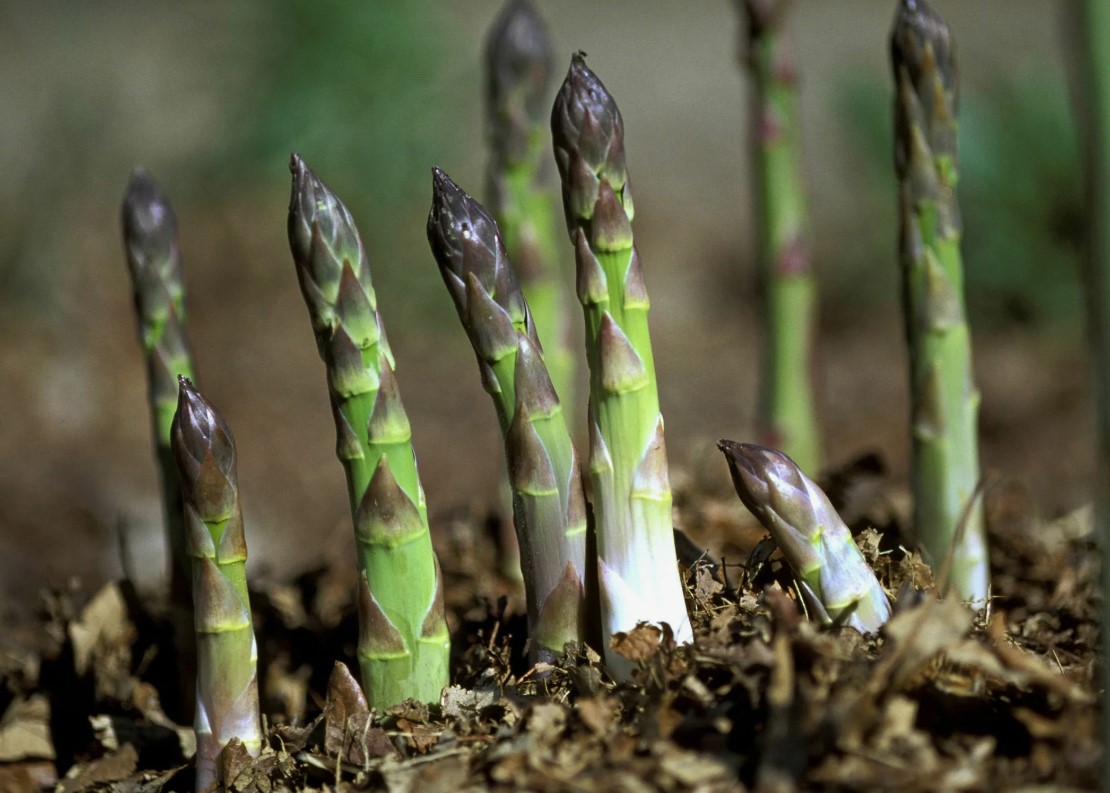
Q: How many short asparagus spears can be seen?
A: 2